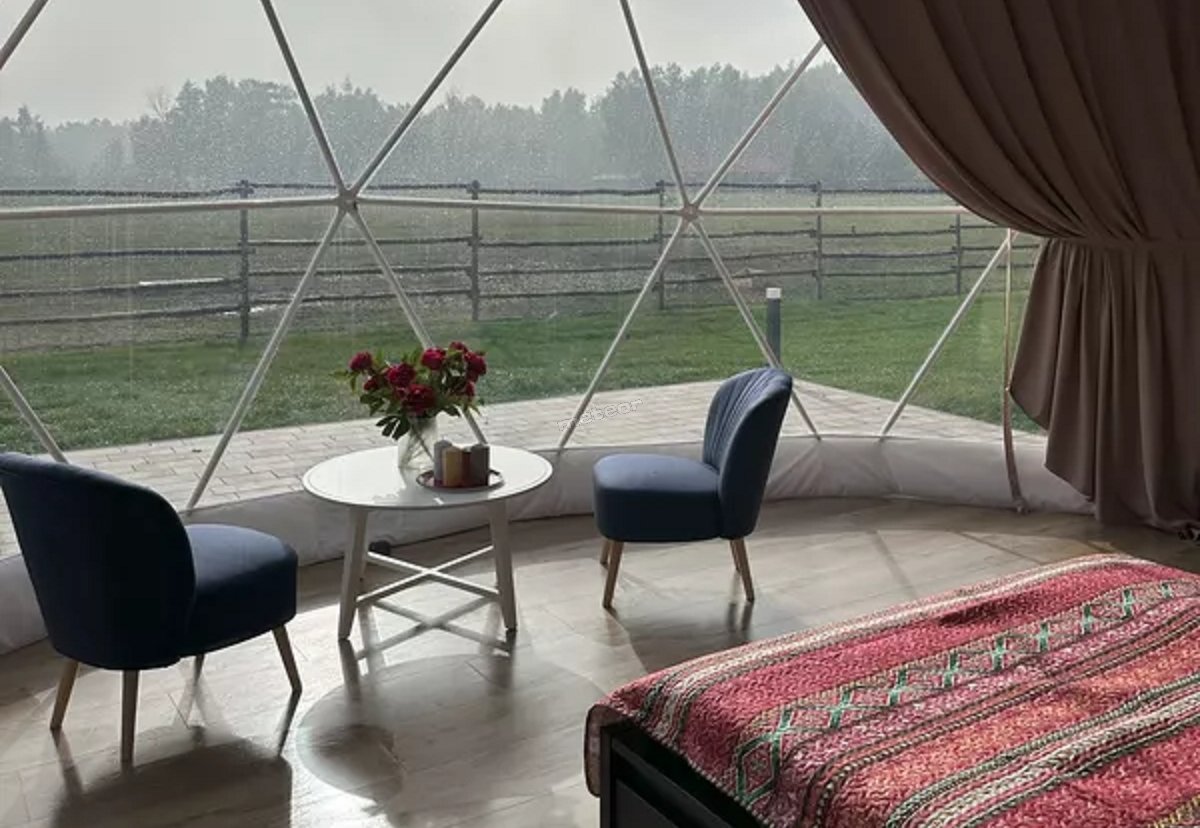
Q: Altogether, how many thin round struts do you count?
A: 14